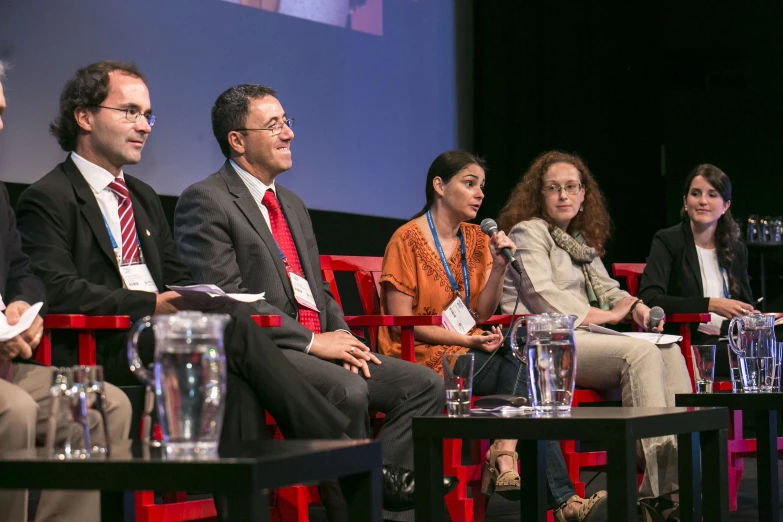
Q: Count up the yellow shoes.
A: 2